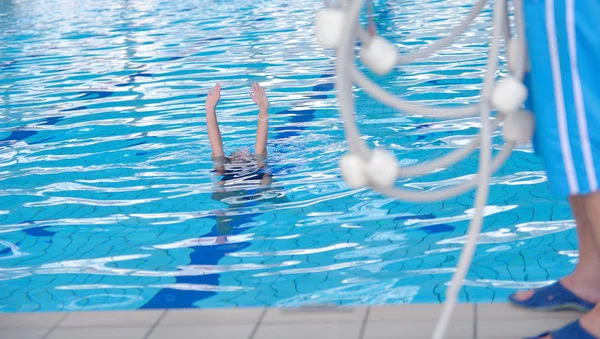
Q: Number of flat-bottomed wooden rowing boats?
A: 0